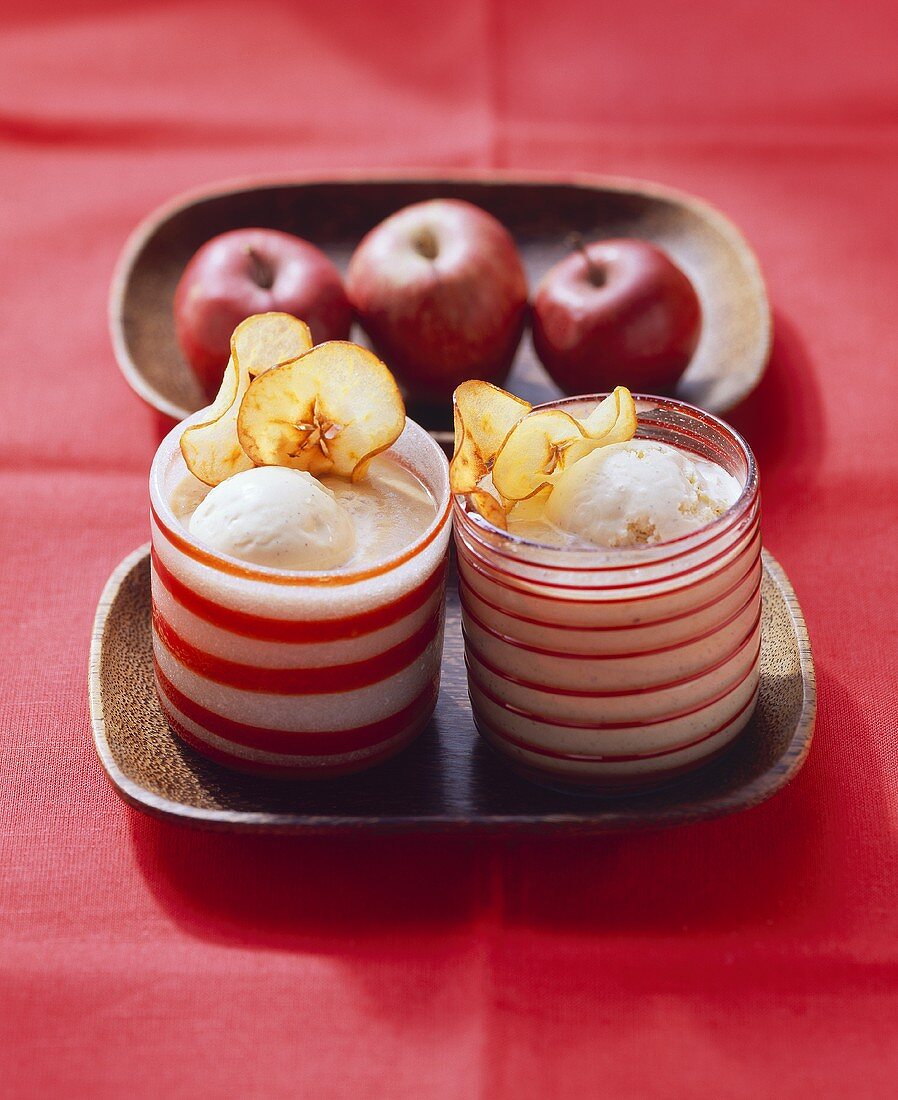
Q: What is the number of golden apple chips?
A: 4